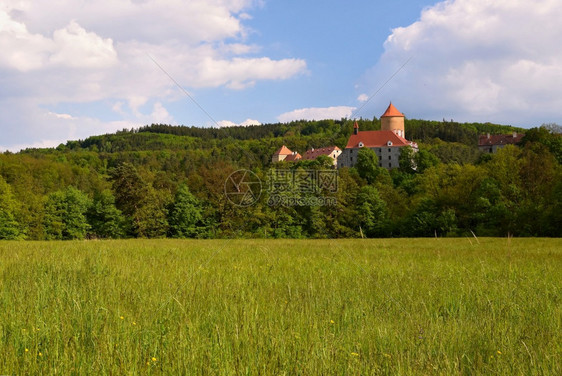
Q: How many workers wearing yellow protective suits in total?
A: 0